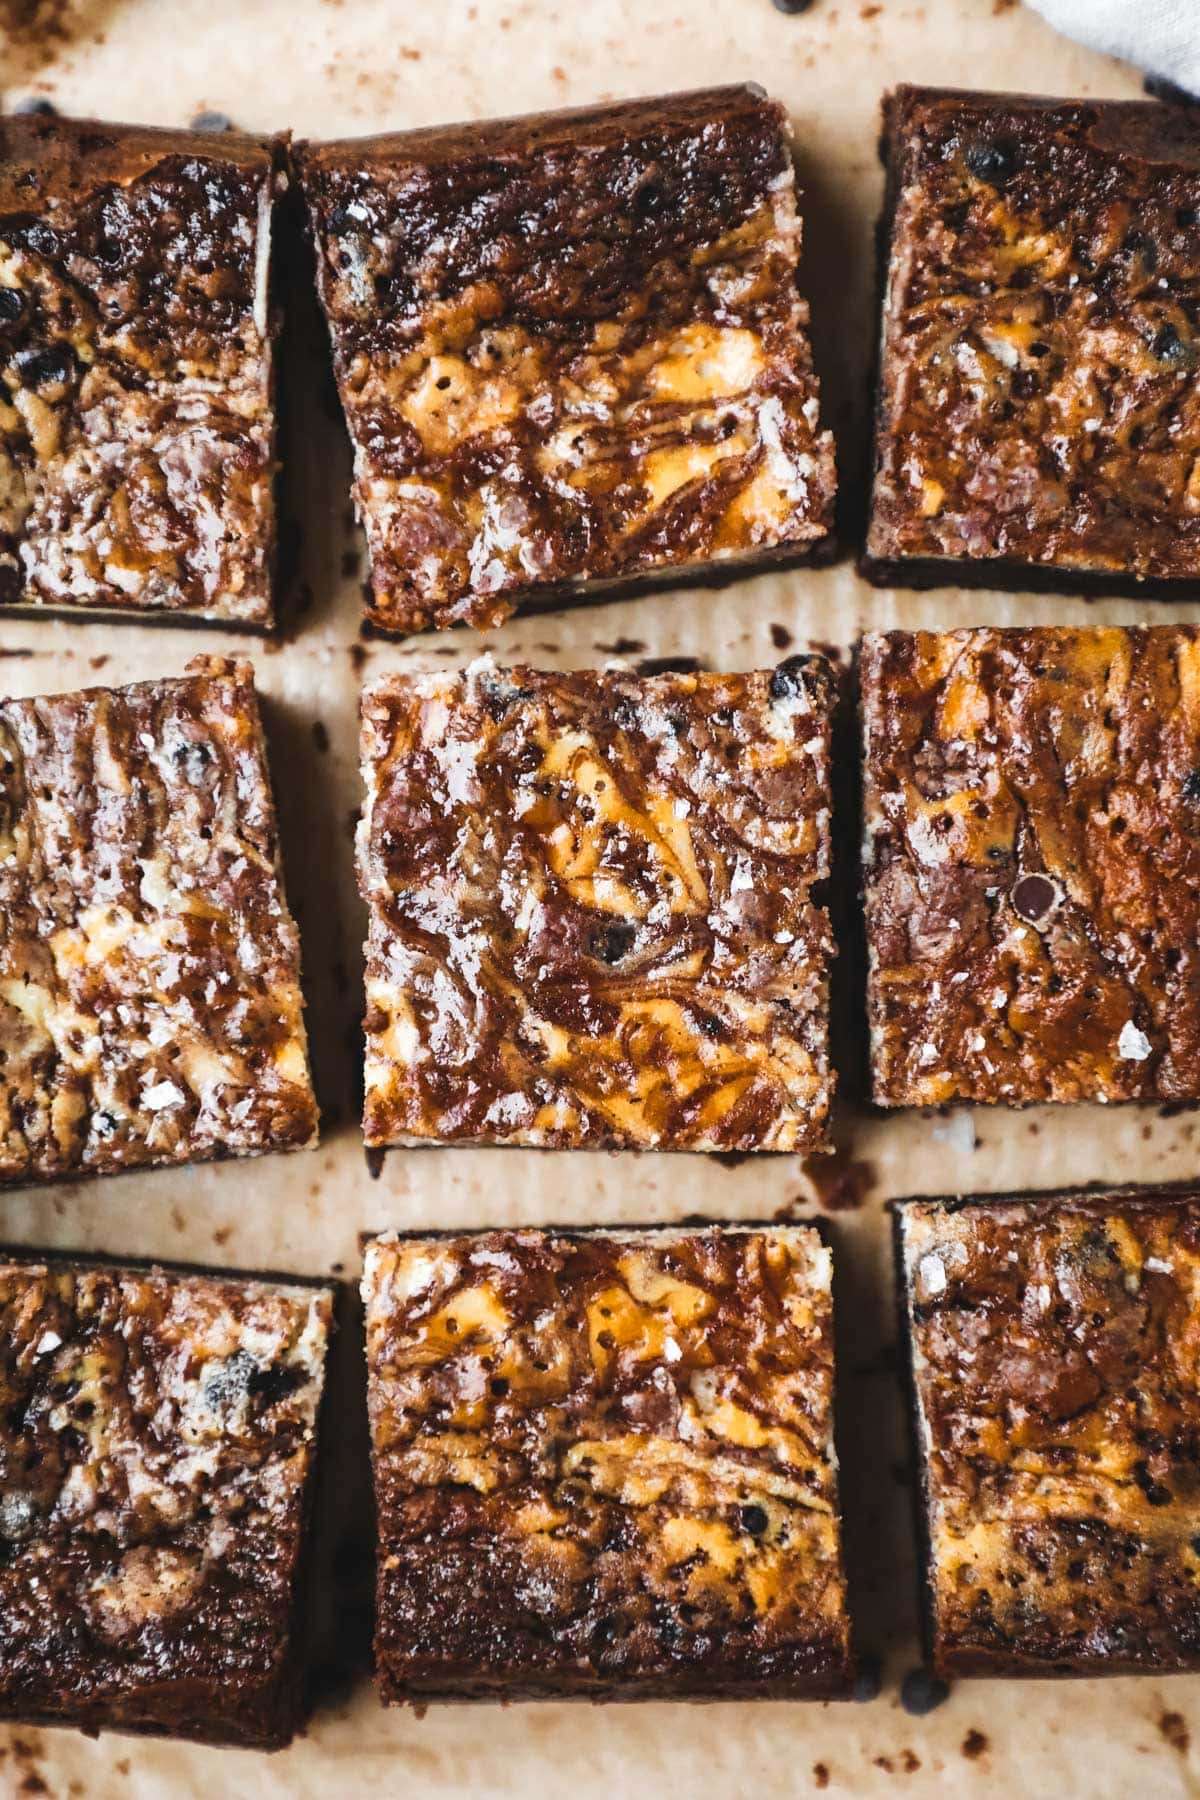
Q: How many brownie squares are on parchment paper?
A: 9